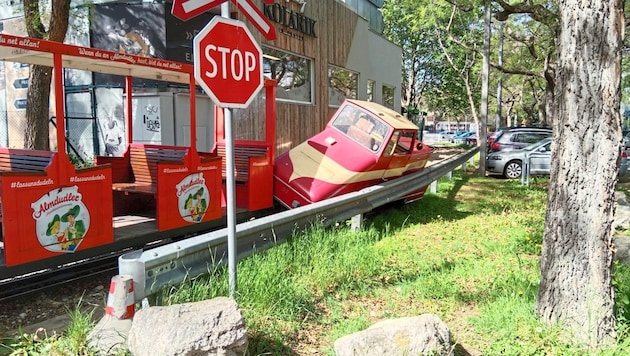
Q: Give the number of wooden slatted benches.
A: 3